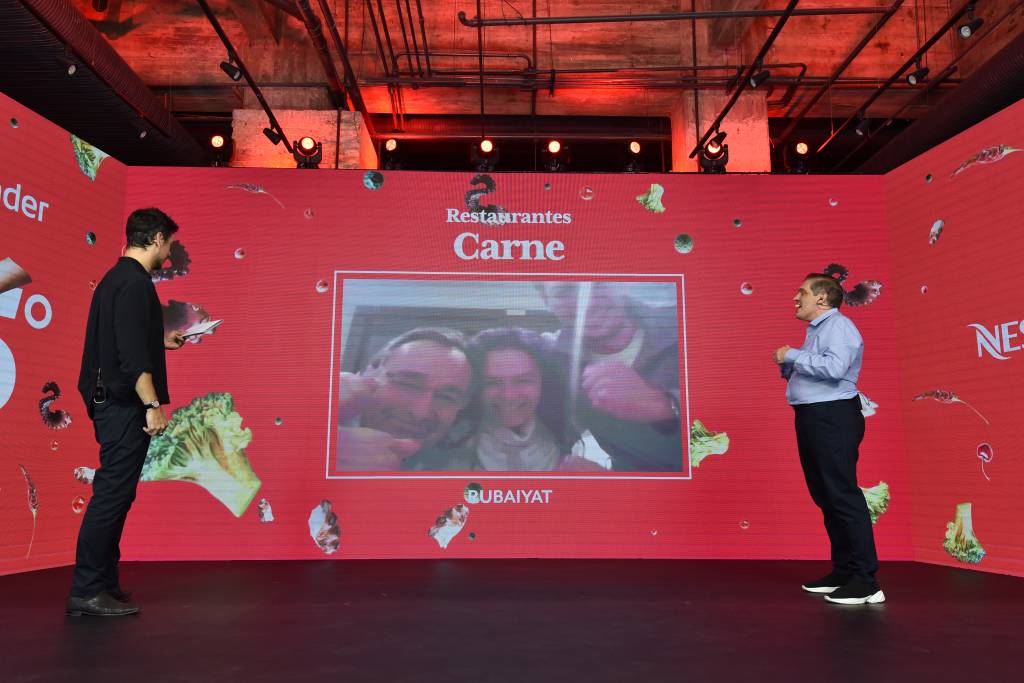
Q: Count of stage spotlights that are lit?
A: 8